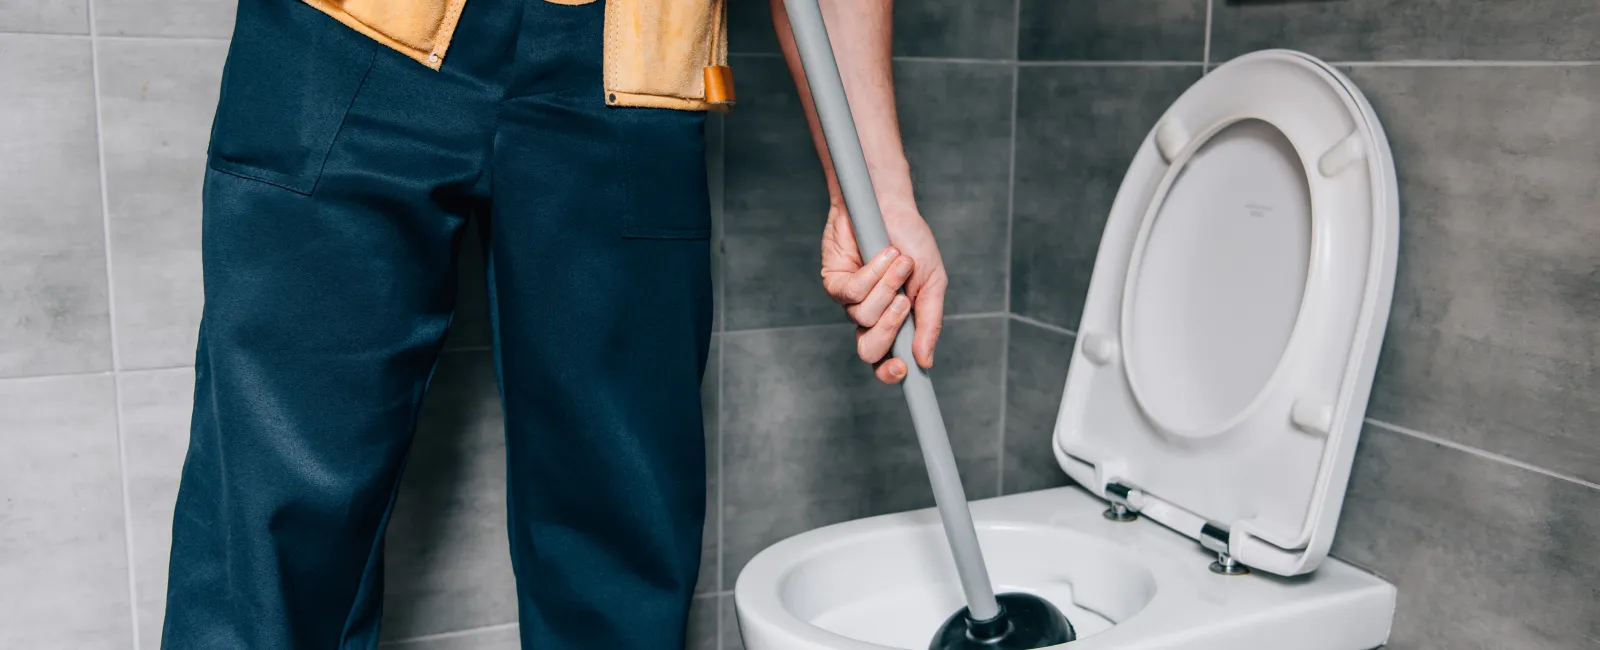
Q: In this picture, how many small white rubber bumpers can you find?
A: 4